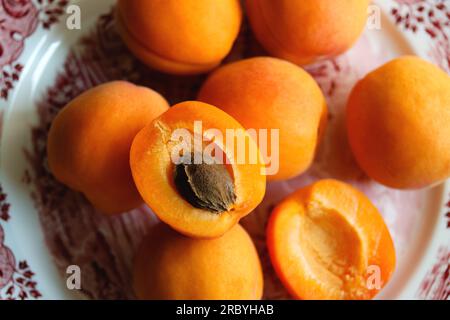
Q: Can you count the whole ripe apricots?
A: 6